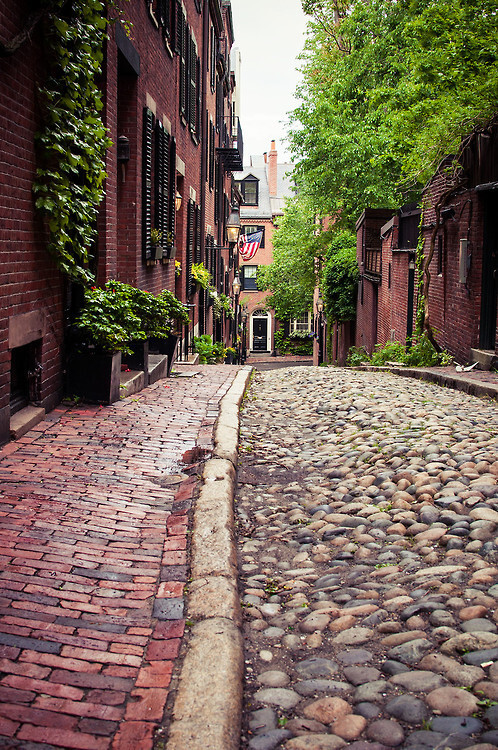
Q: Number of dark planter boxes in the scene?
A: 3